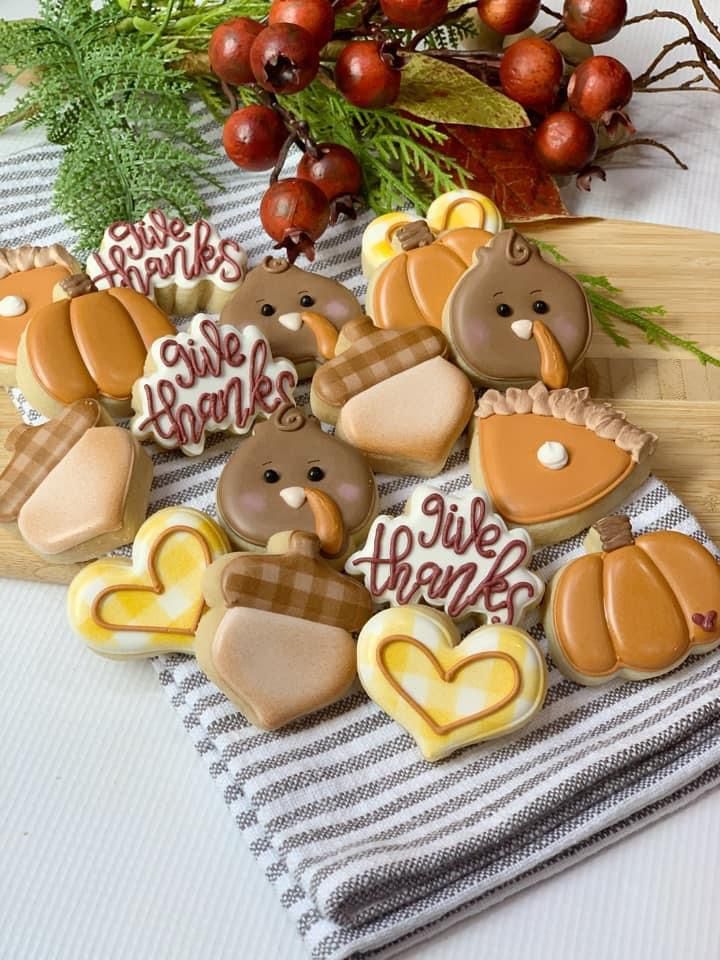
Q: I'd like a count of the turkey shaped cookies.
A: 3